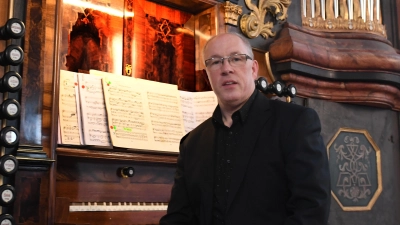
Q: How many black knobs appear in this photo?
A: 12